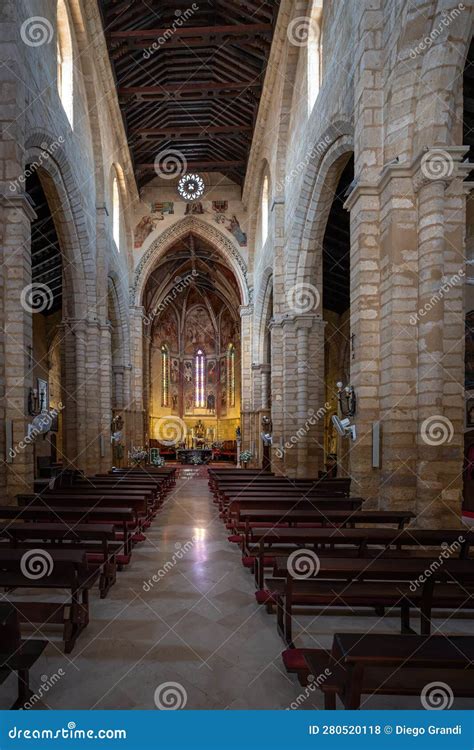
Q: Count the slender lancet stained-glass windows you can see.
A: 3